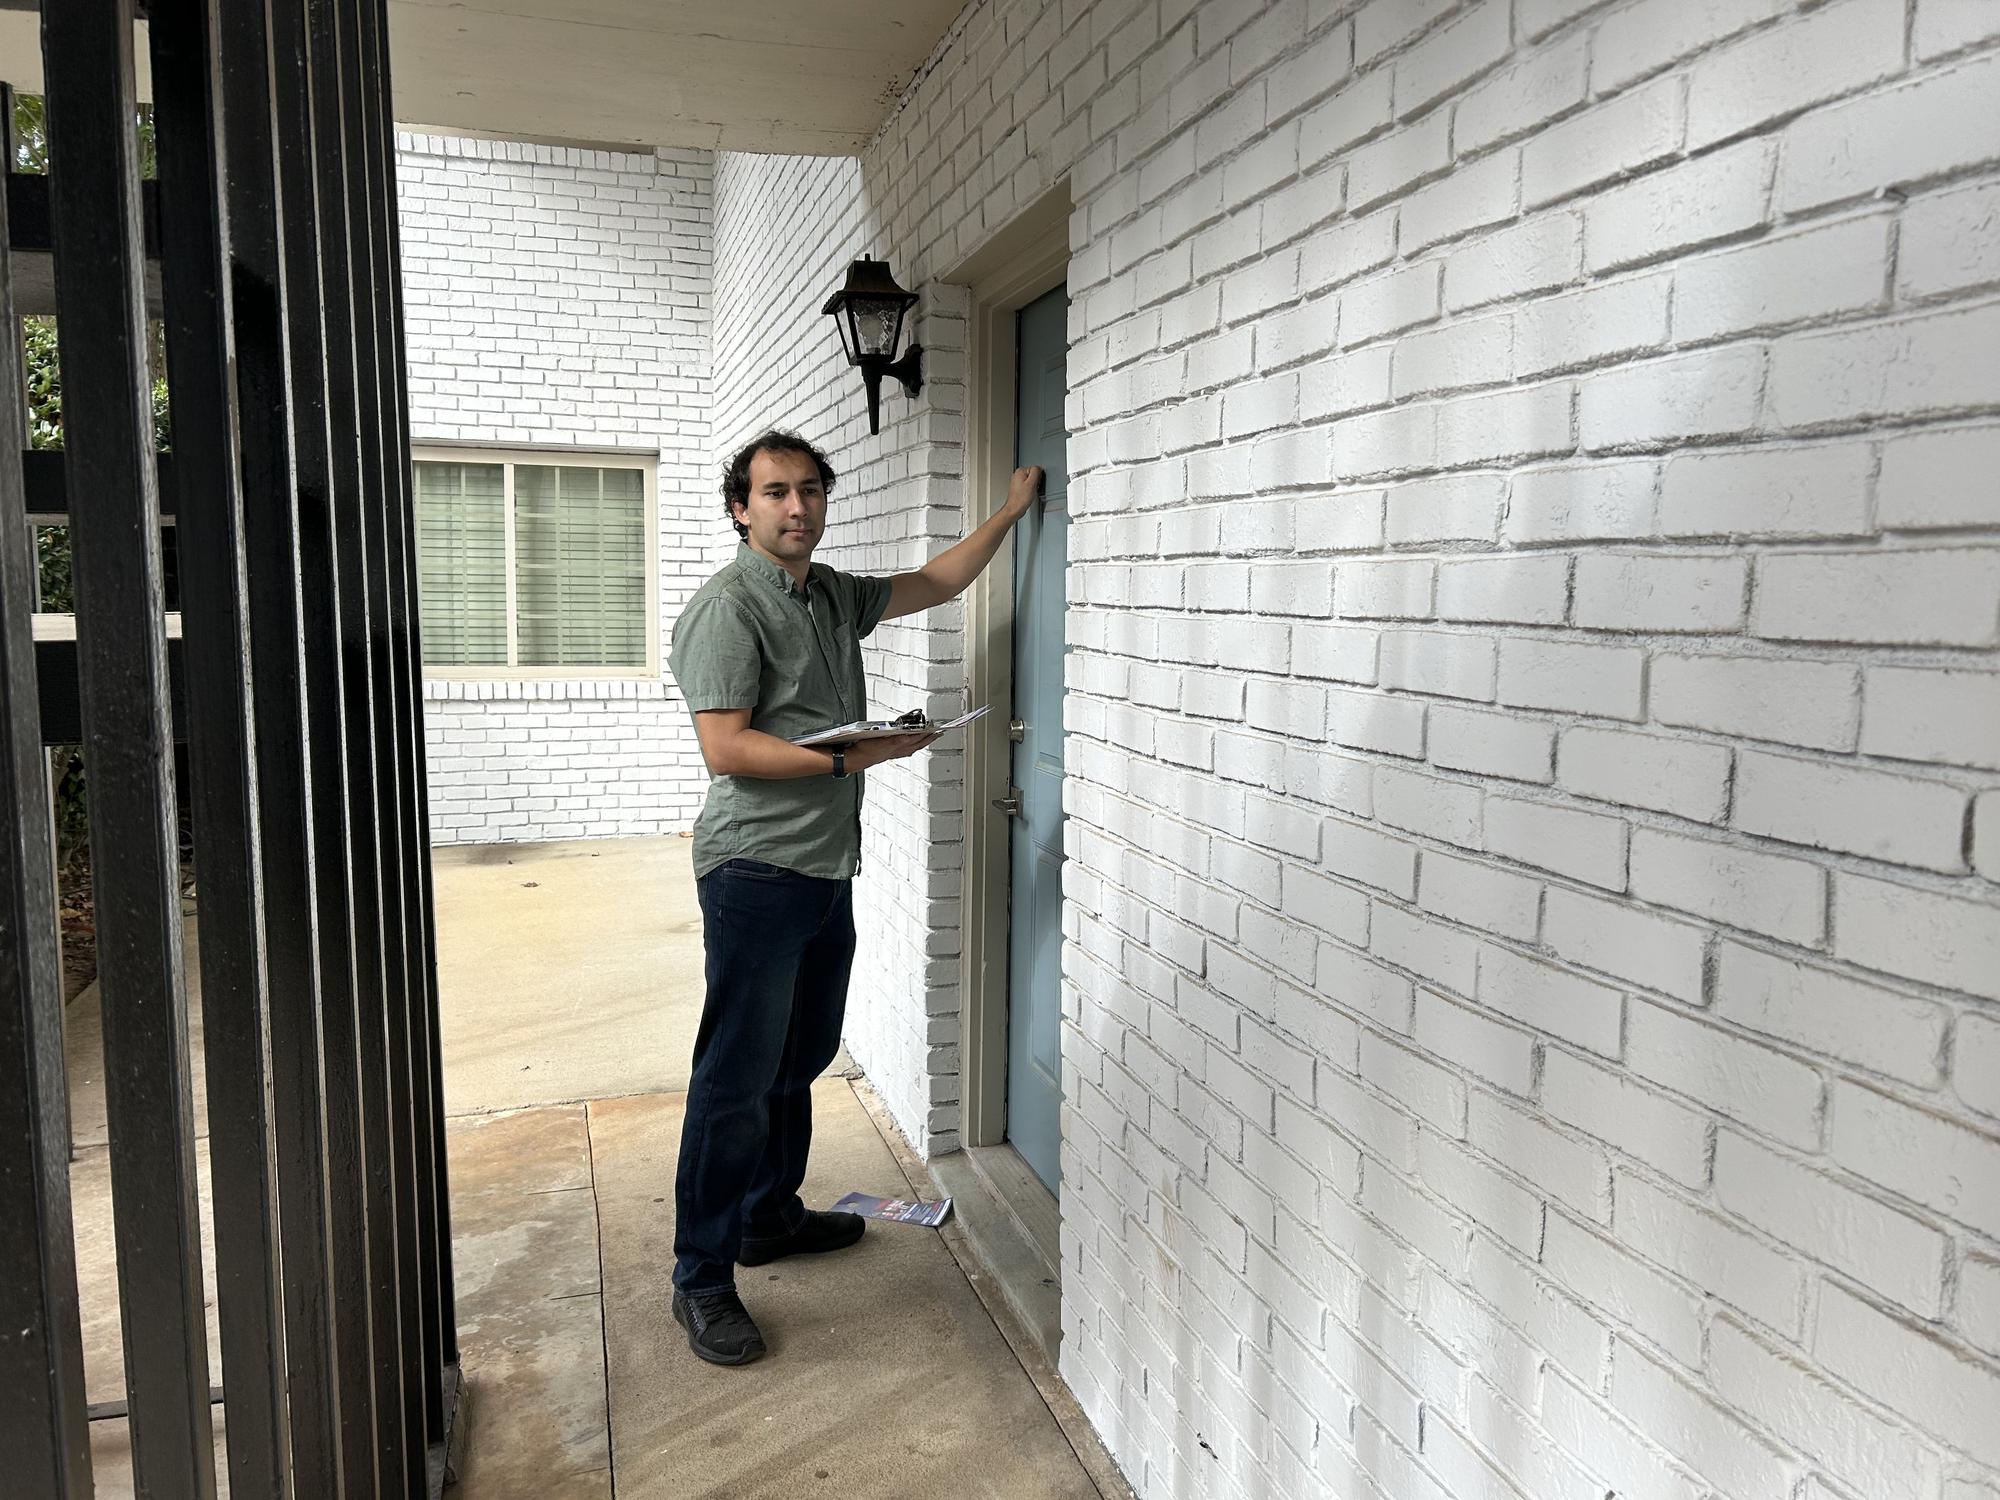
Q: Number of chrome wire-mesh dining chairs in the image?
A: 0